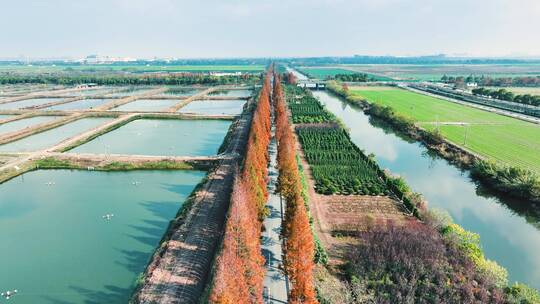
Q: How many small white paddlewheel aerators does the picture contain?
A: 4